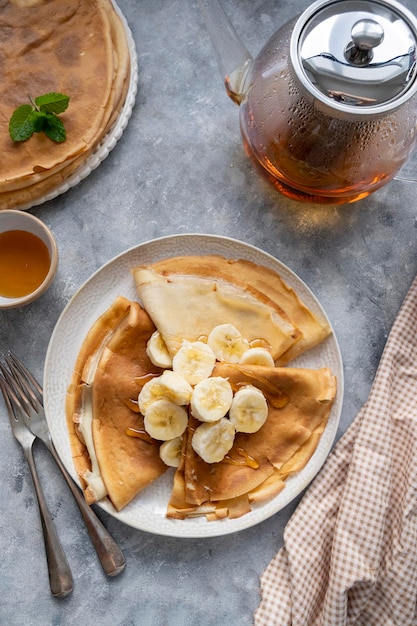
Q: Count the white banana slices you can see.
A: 11